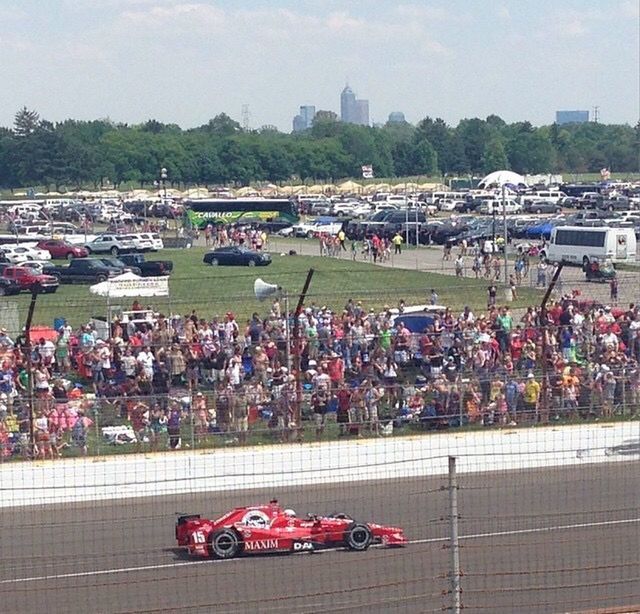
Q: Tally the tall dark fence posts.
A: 3